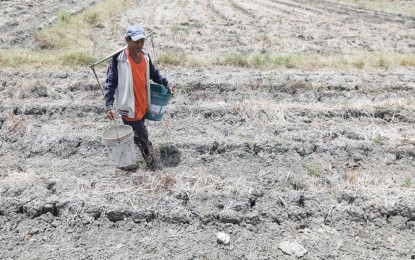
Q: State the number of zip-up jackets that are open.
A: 1